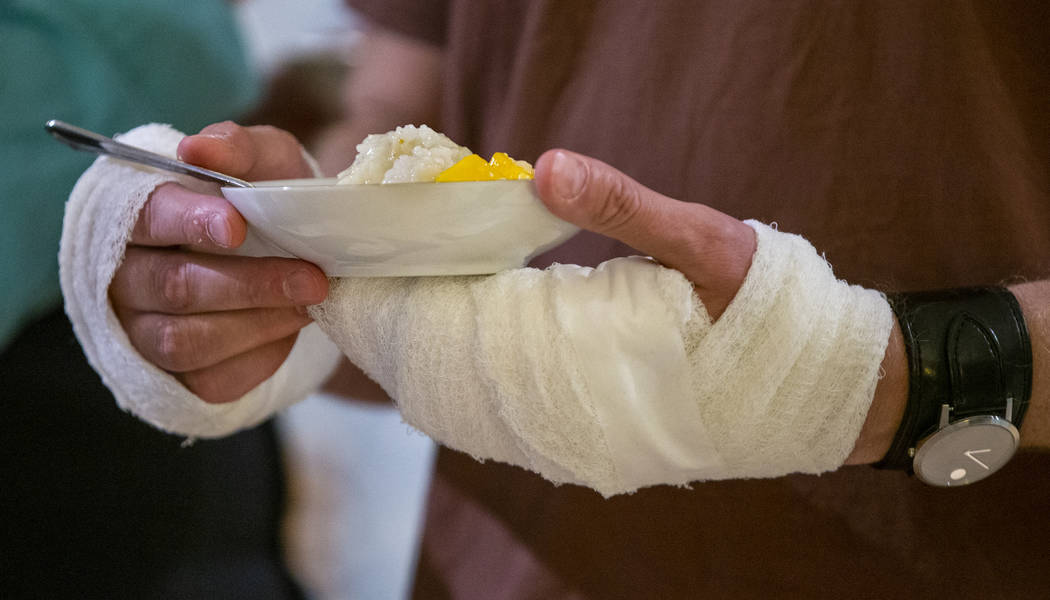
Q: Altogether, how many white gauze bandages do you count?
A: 2